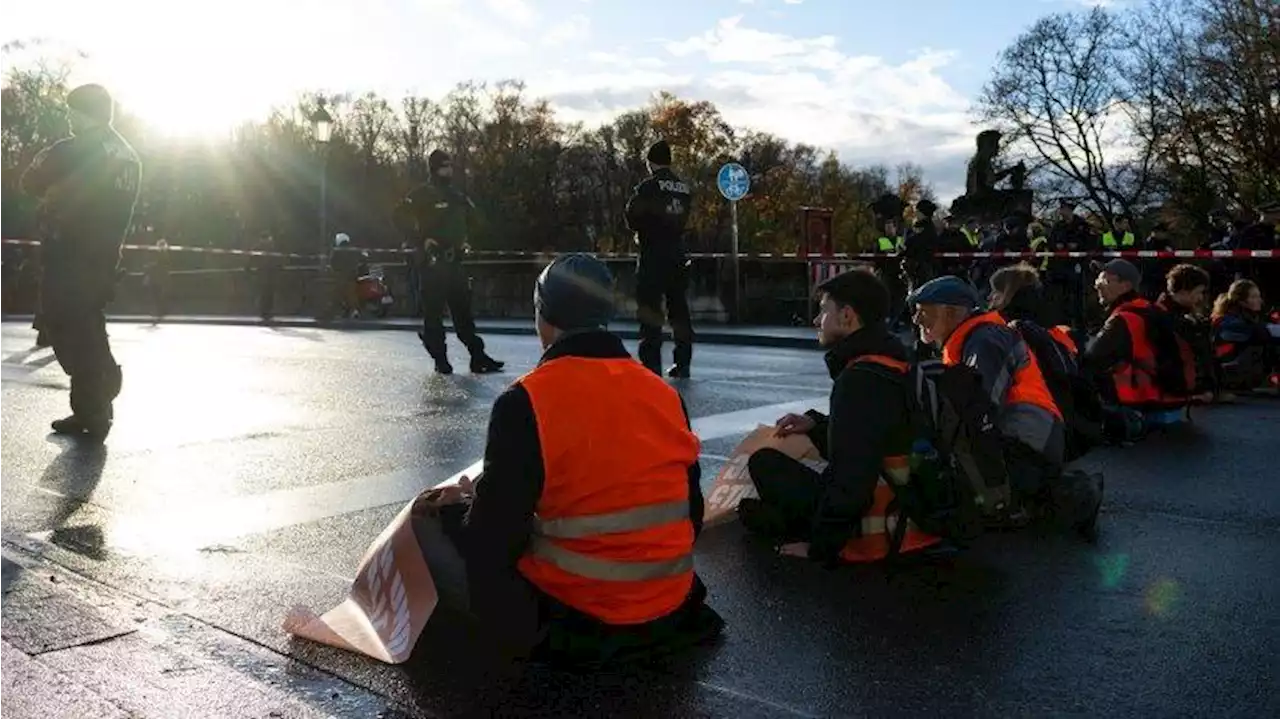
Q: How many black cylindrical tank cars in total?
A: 0